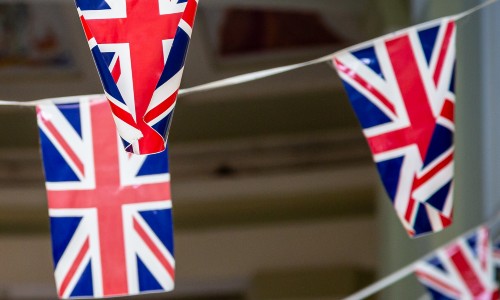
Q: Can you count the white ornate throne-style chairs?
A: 0